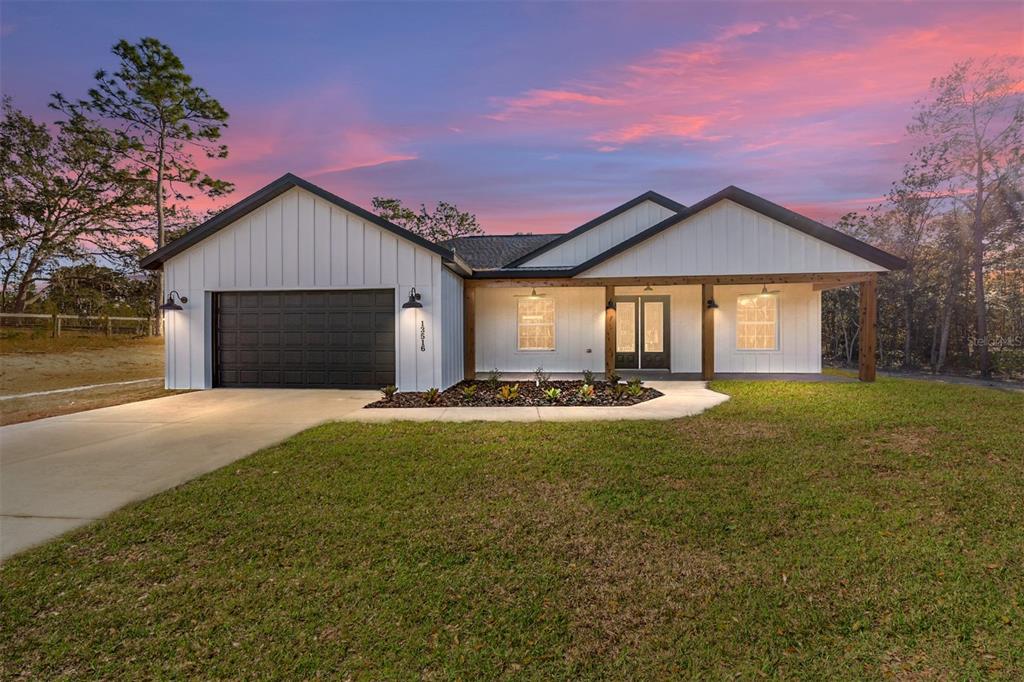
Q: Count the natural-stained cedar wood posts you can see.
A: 4